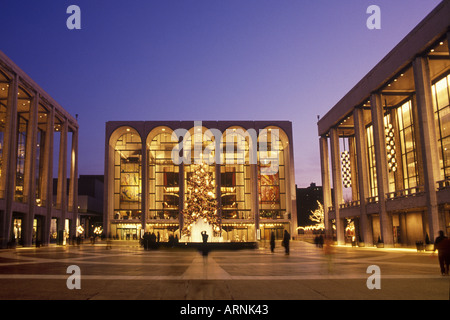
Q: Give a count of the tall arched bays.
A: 5